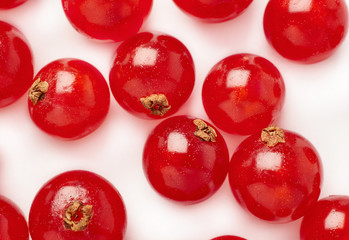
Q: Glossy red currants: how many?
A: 14